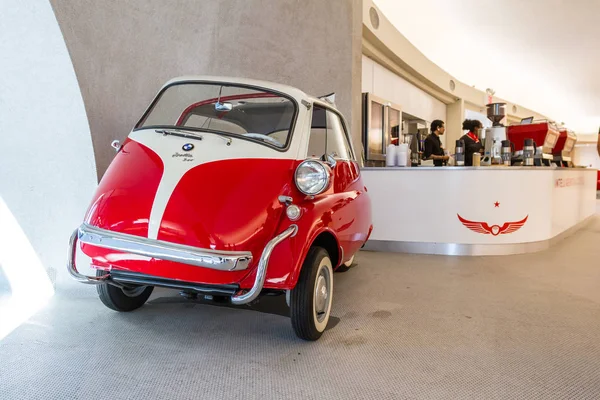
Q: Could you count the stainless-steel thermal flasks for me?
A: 3